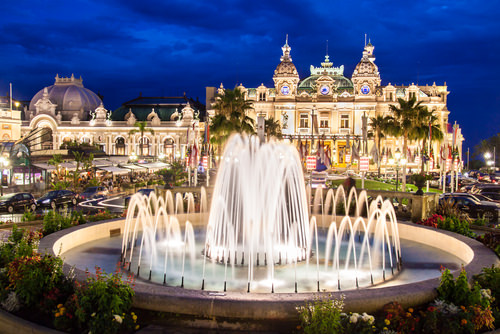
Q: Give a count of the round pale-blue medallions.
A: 3